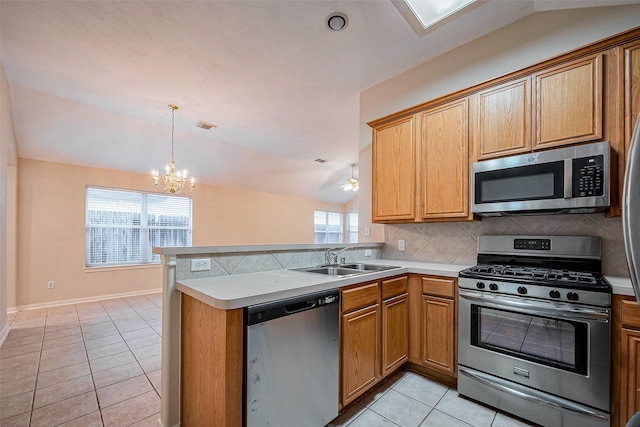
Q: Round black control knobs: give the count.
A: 5